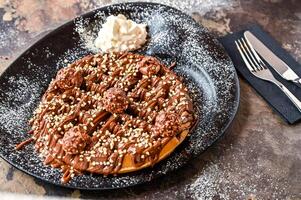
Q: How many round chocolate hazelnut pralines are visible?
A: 5